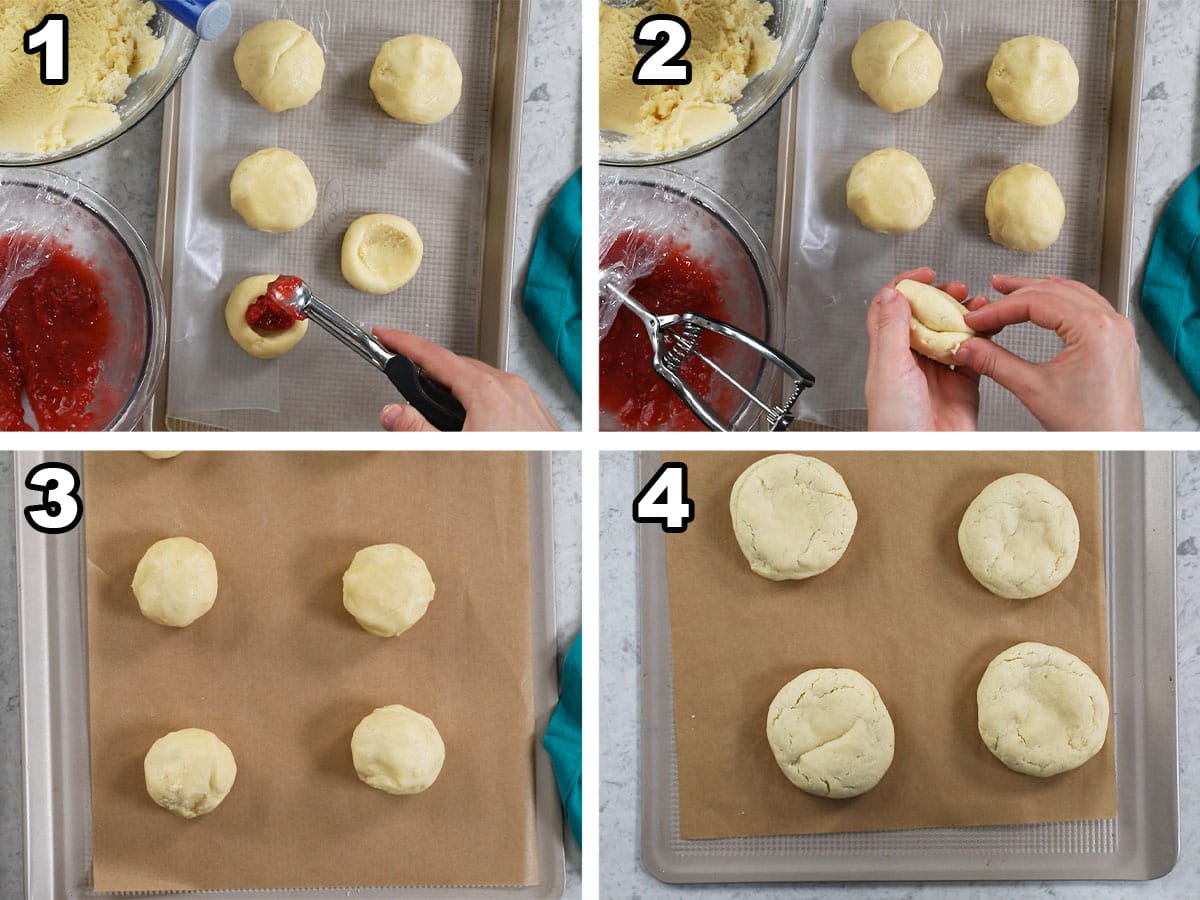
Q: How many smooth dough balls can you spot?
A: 11